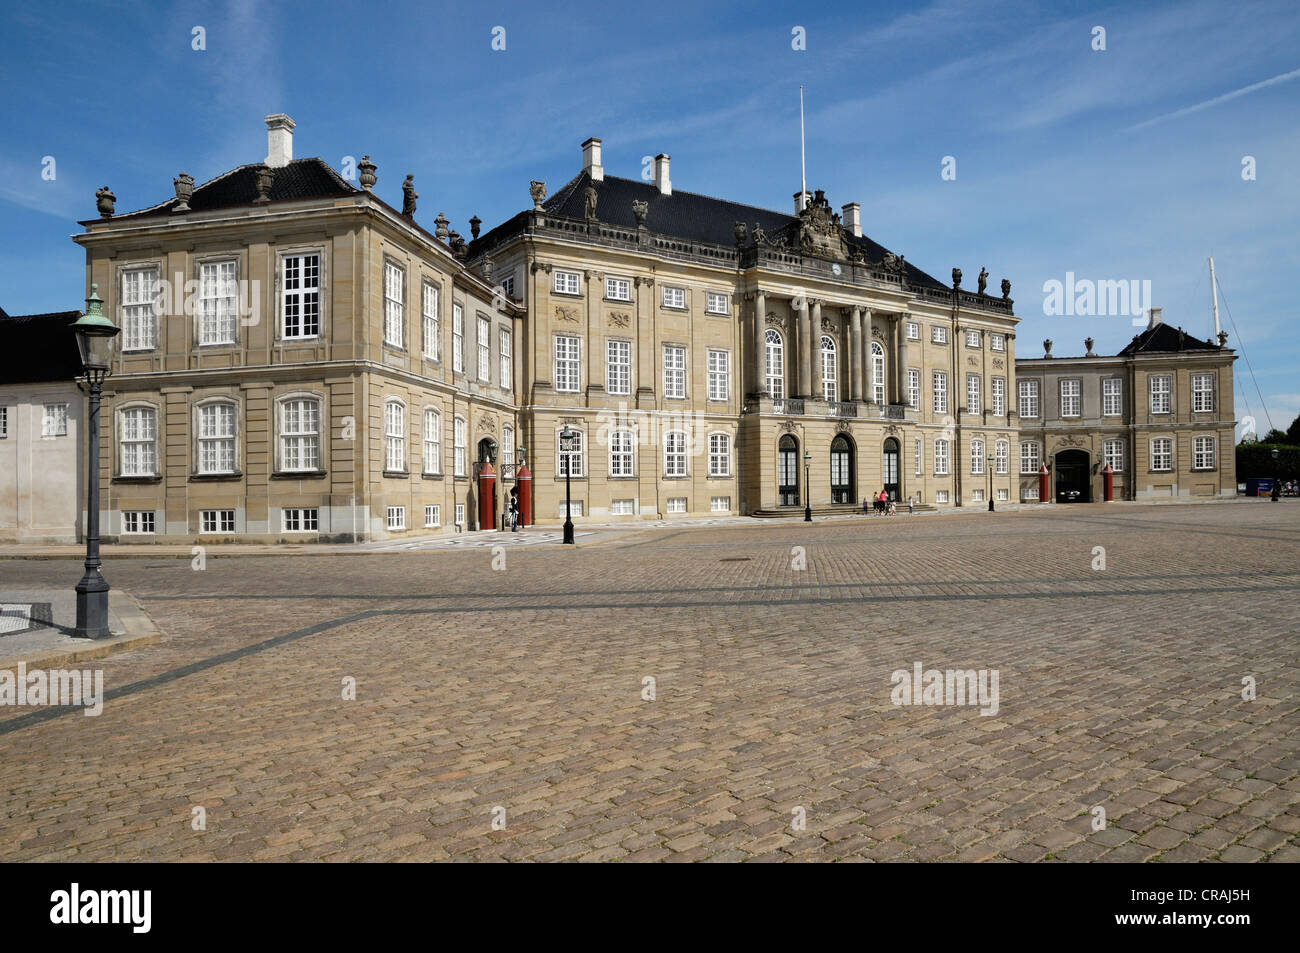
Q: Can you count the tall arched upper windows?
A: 3